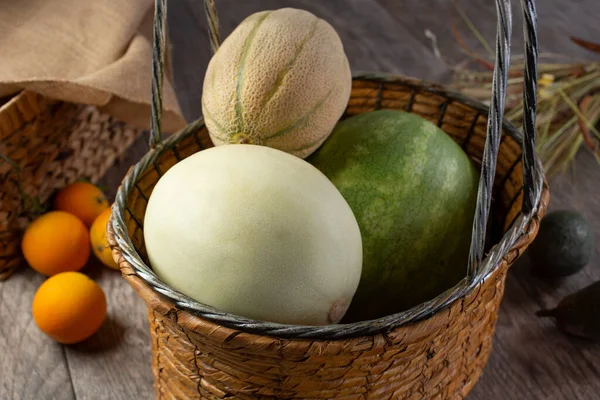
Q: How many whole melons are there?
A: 3